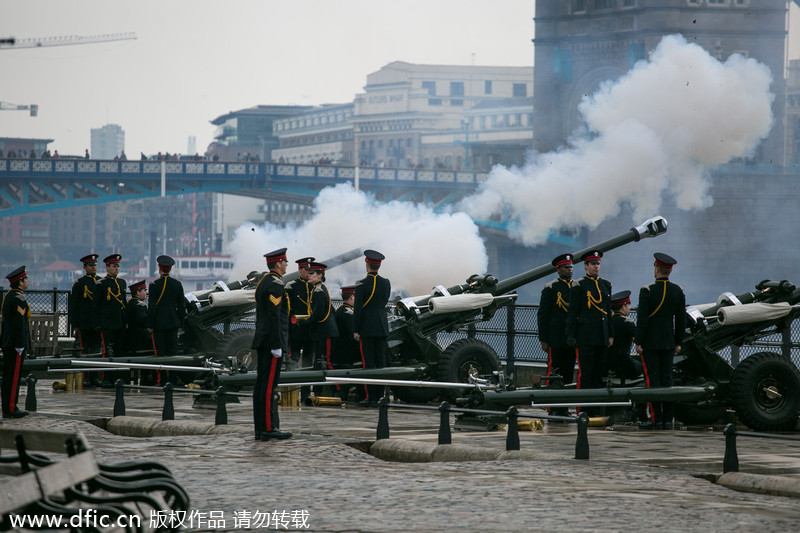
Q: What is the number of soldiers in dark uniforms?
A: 14